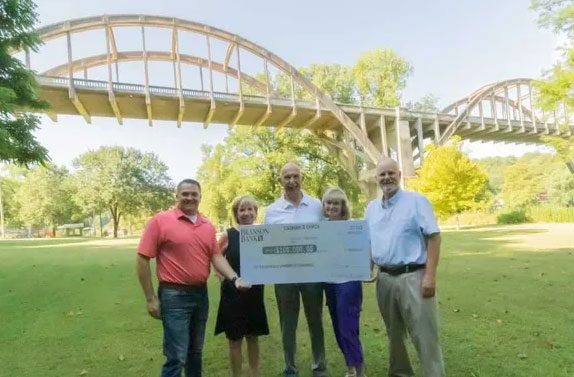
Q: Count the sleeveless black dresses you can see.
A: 1